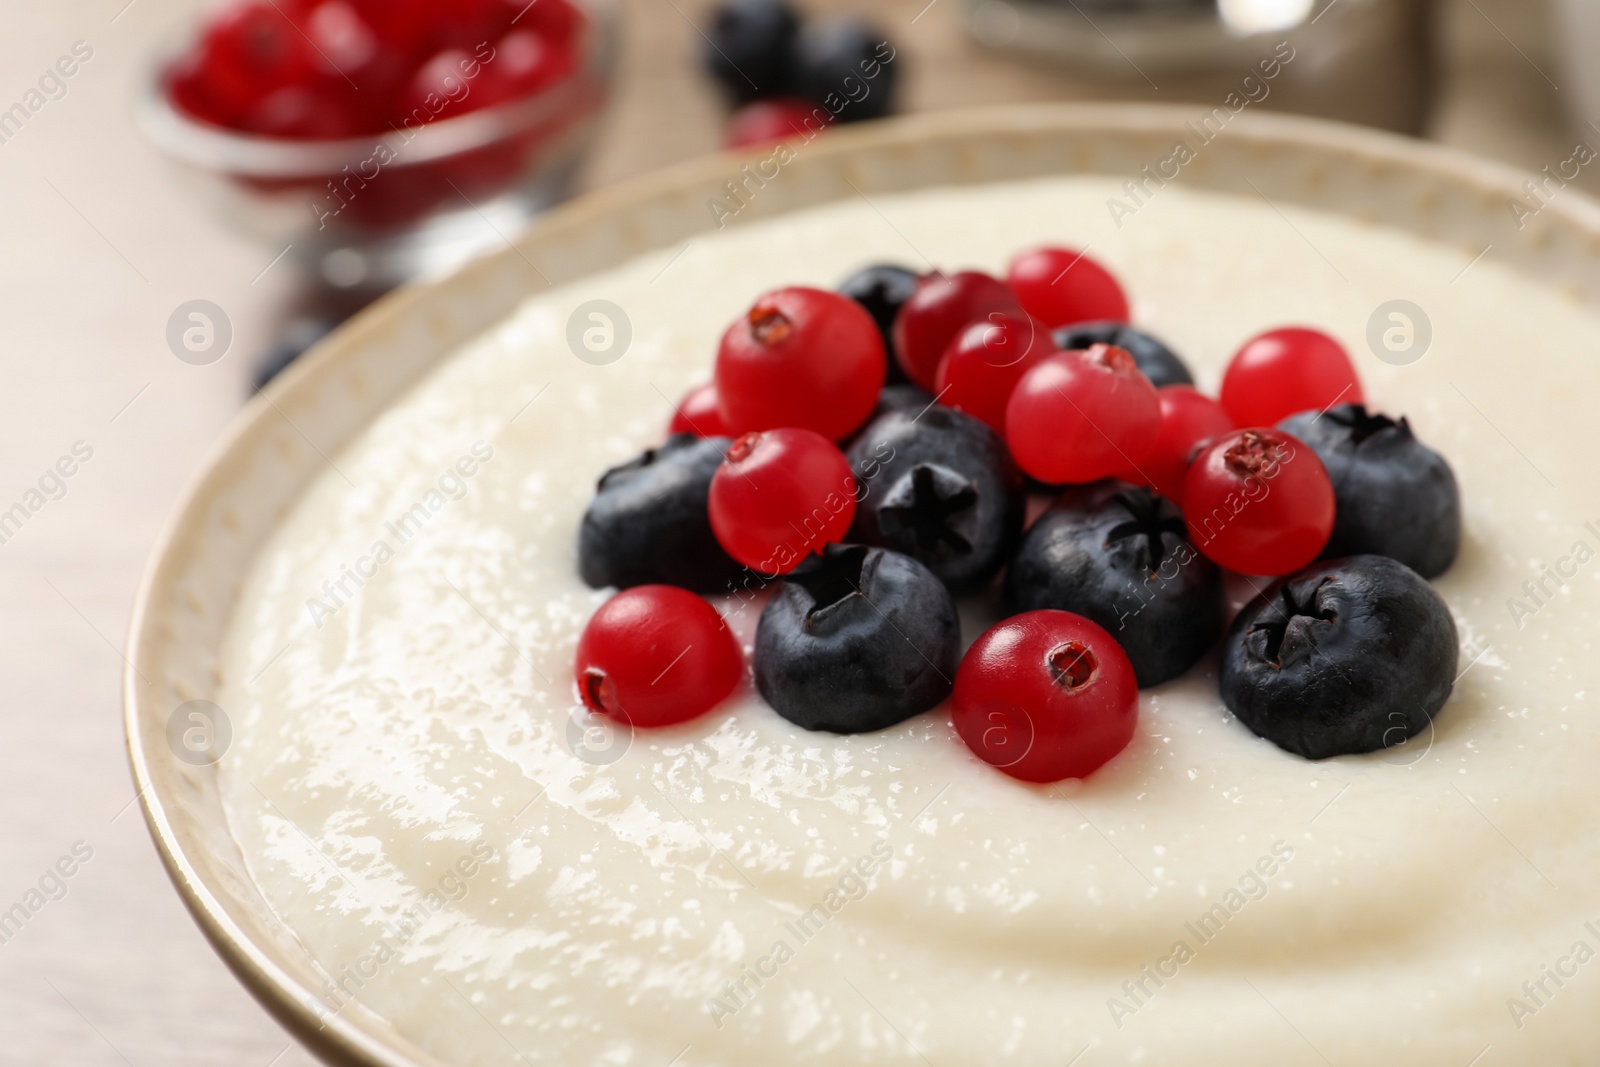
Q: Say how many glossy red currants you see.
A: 12